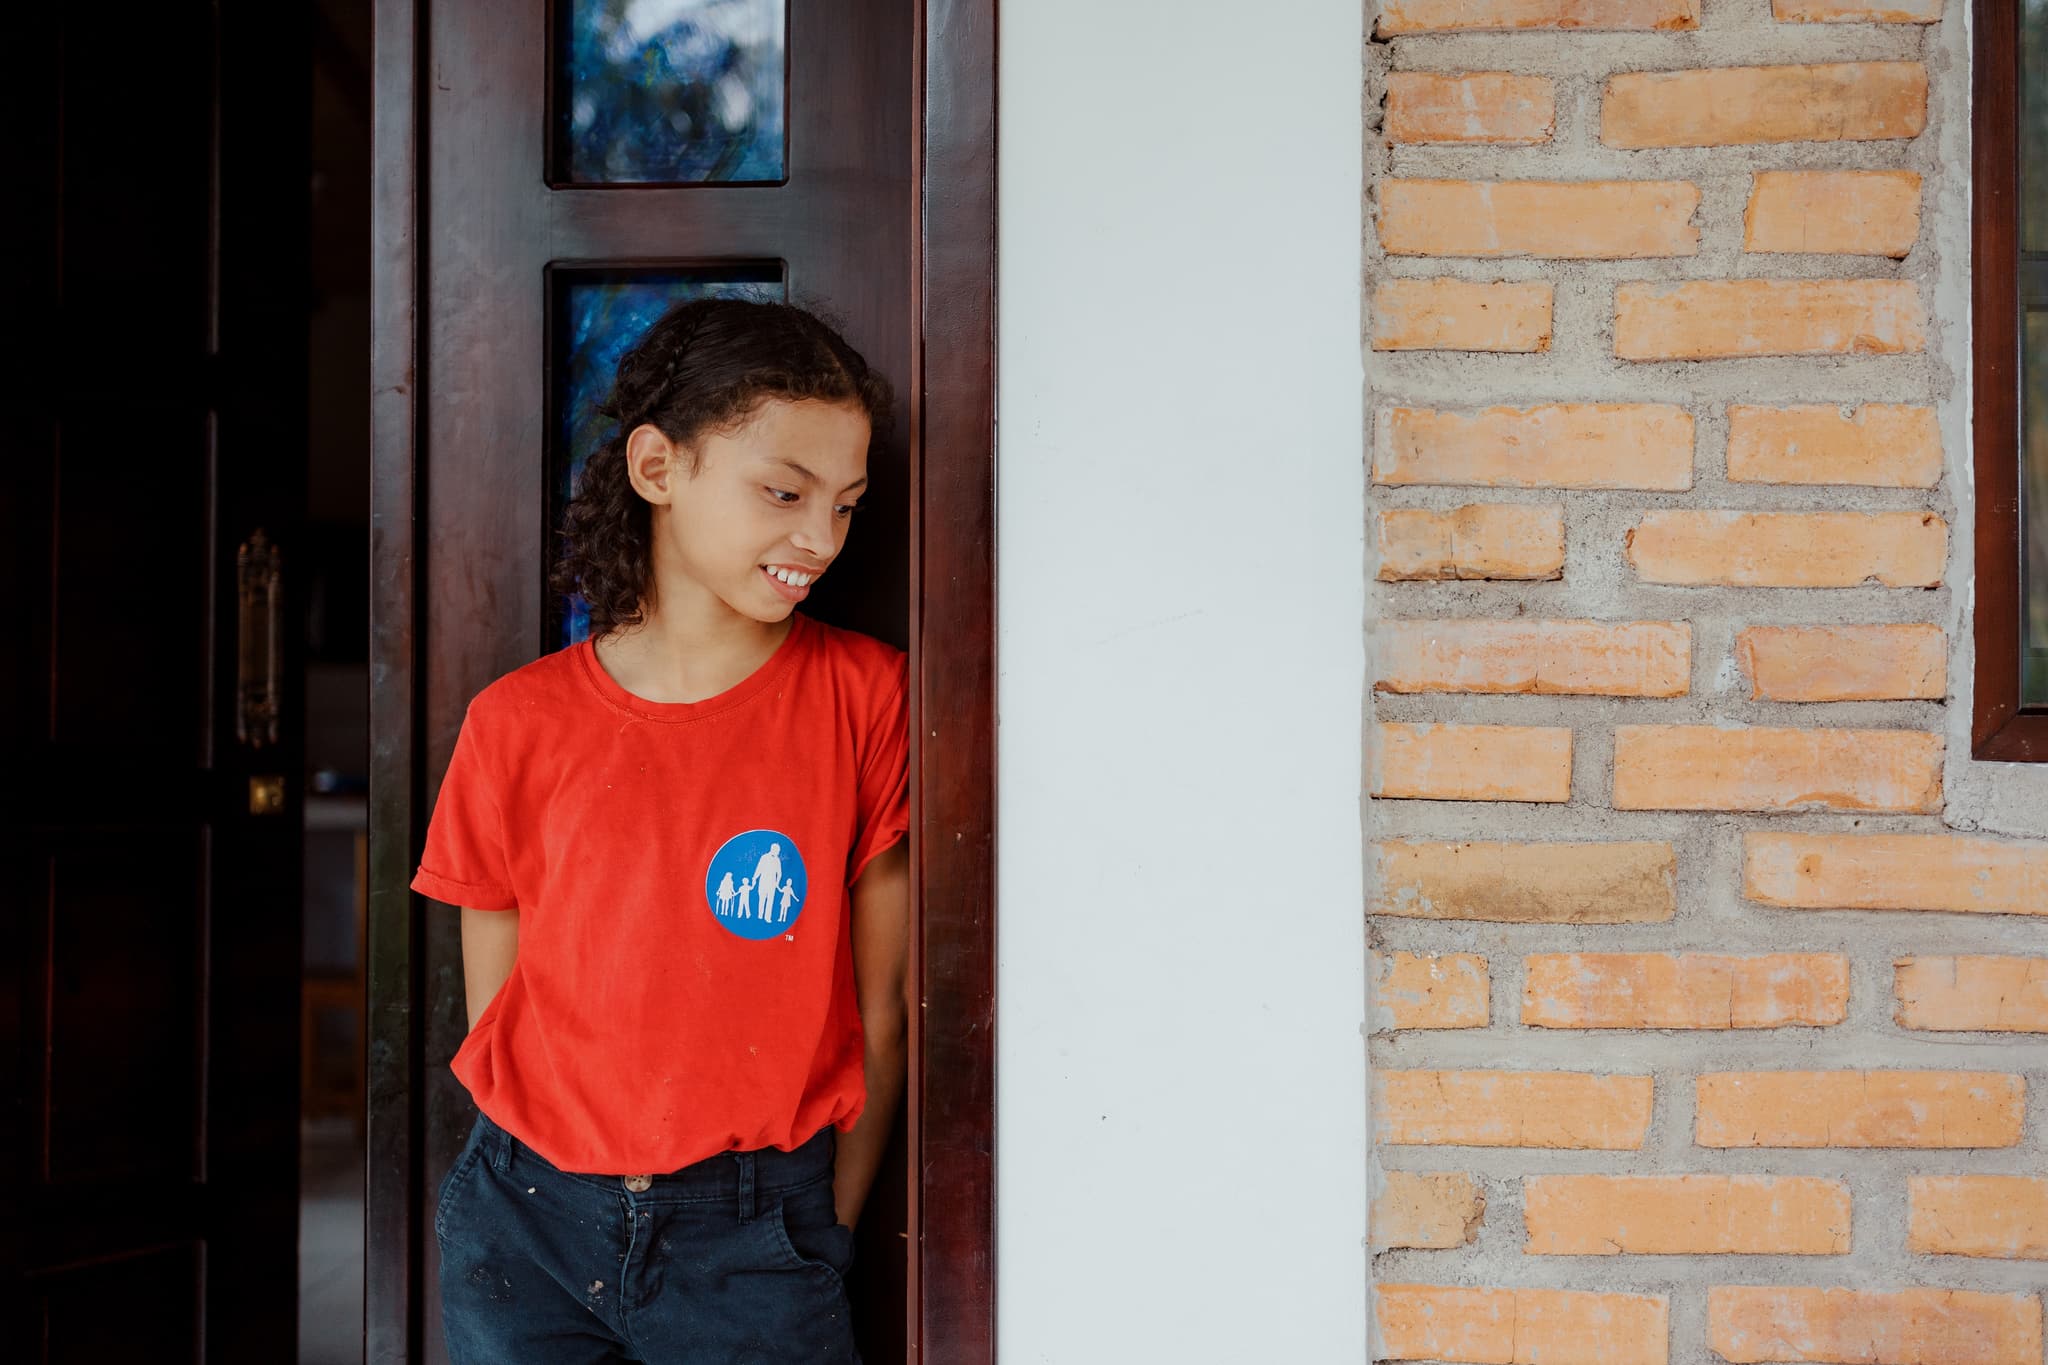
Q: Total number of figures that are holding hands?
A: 4